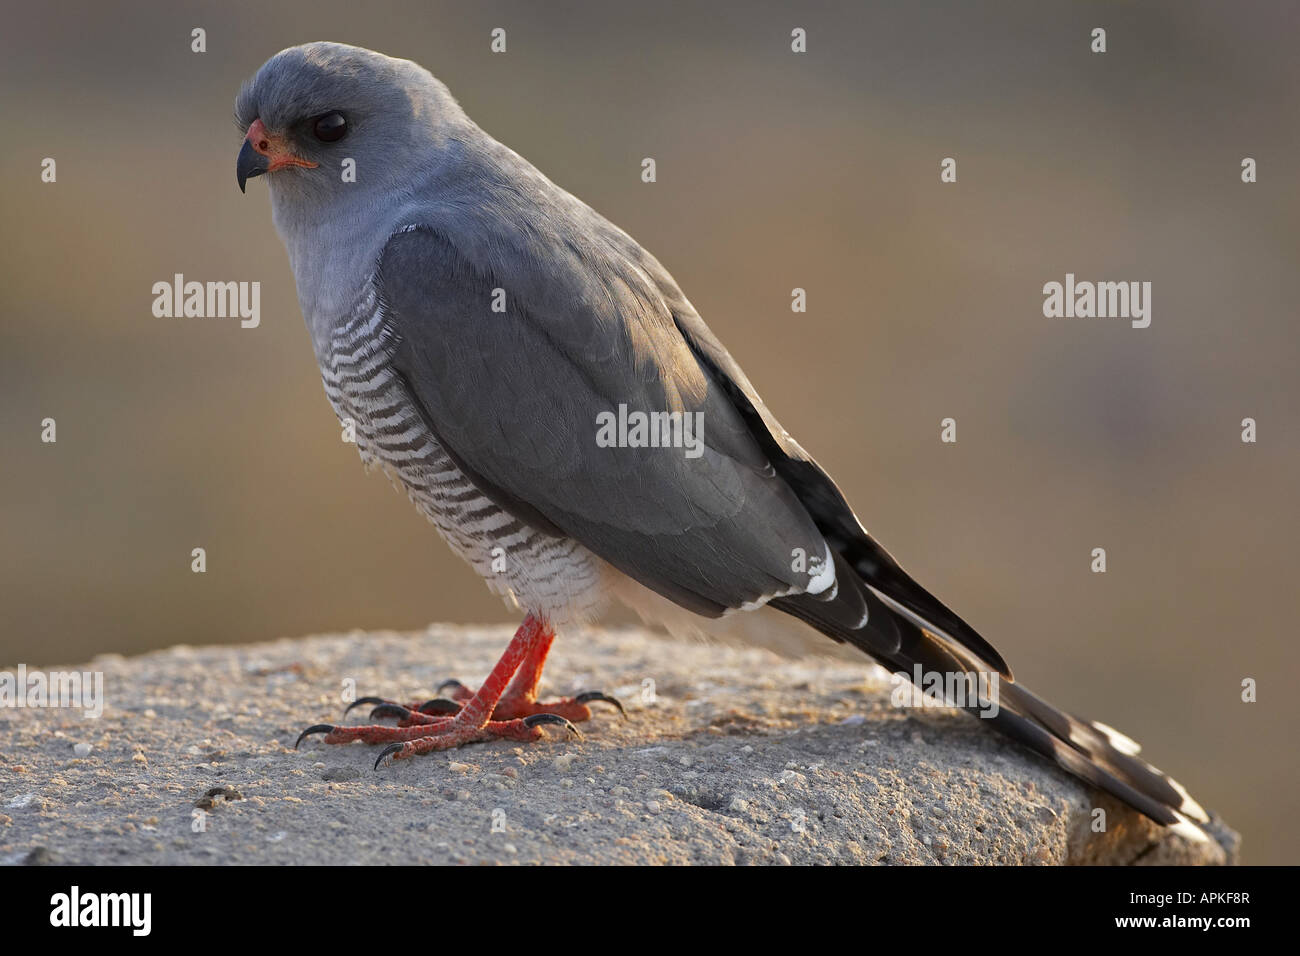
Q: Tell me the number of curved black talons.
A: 8